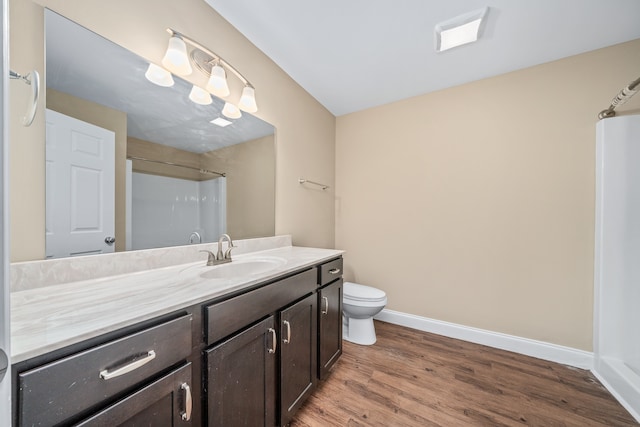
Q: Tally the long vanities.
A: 1